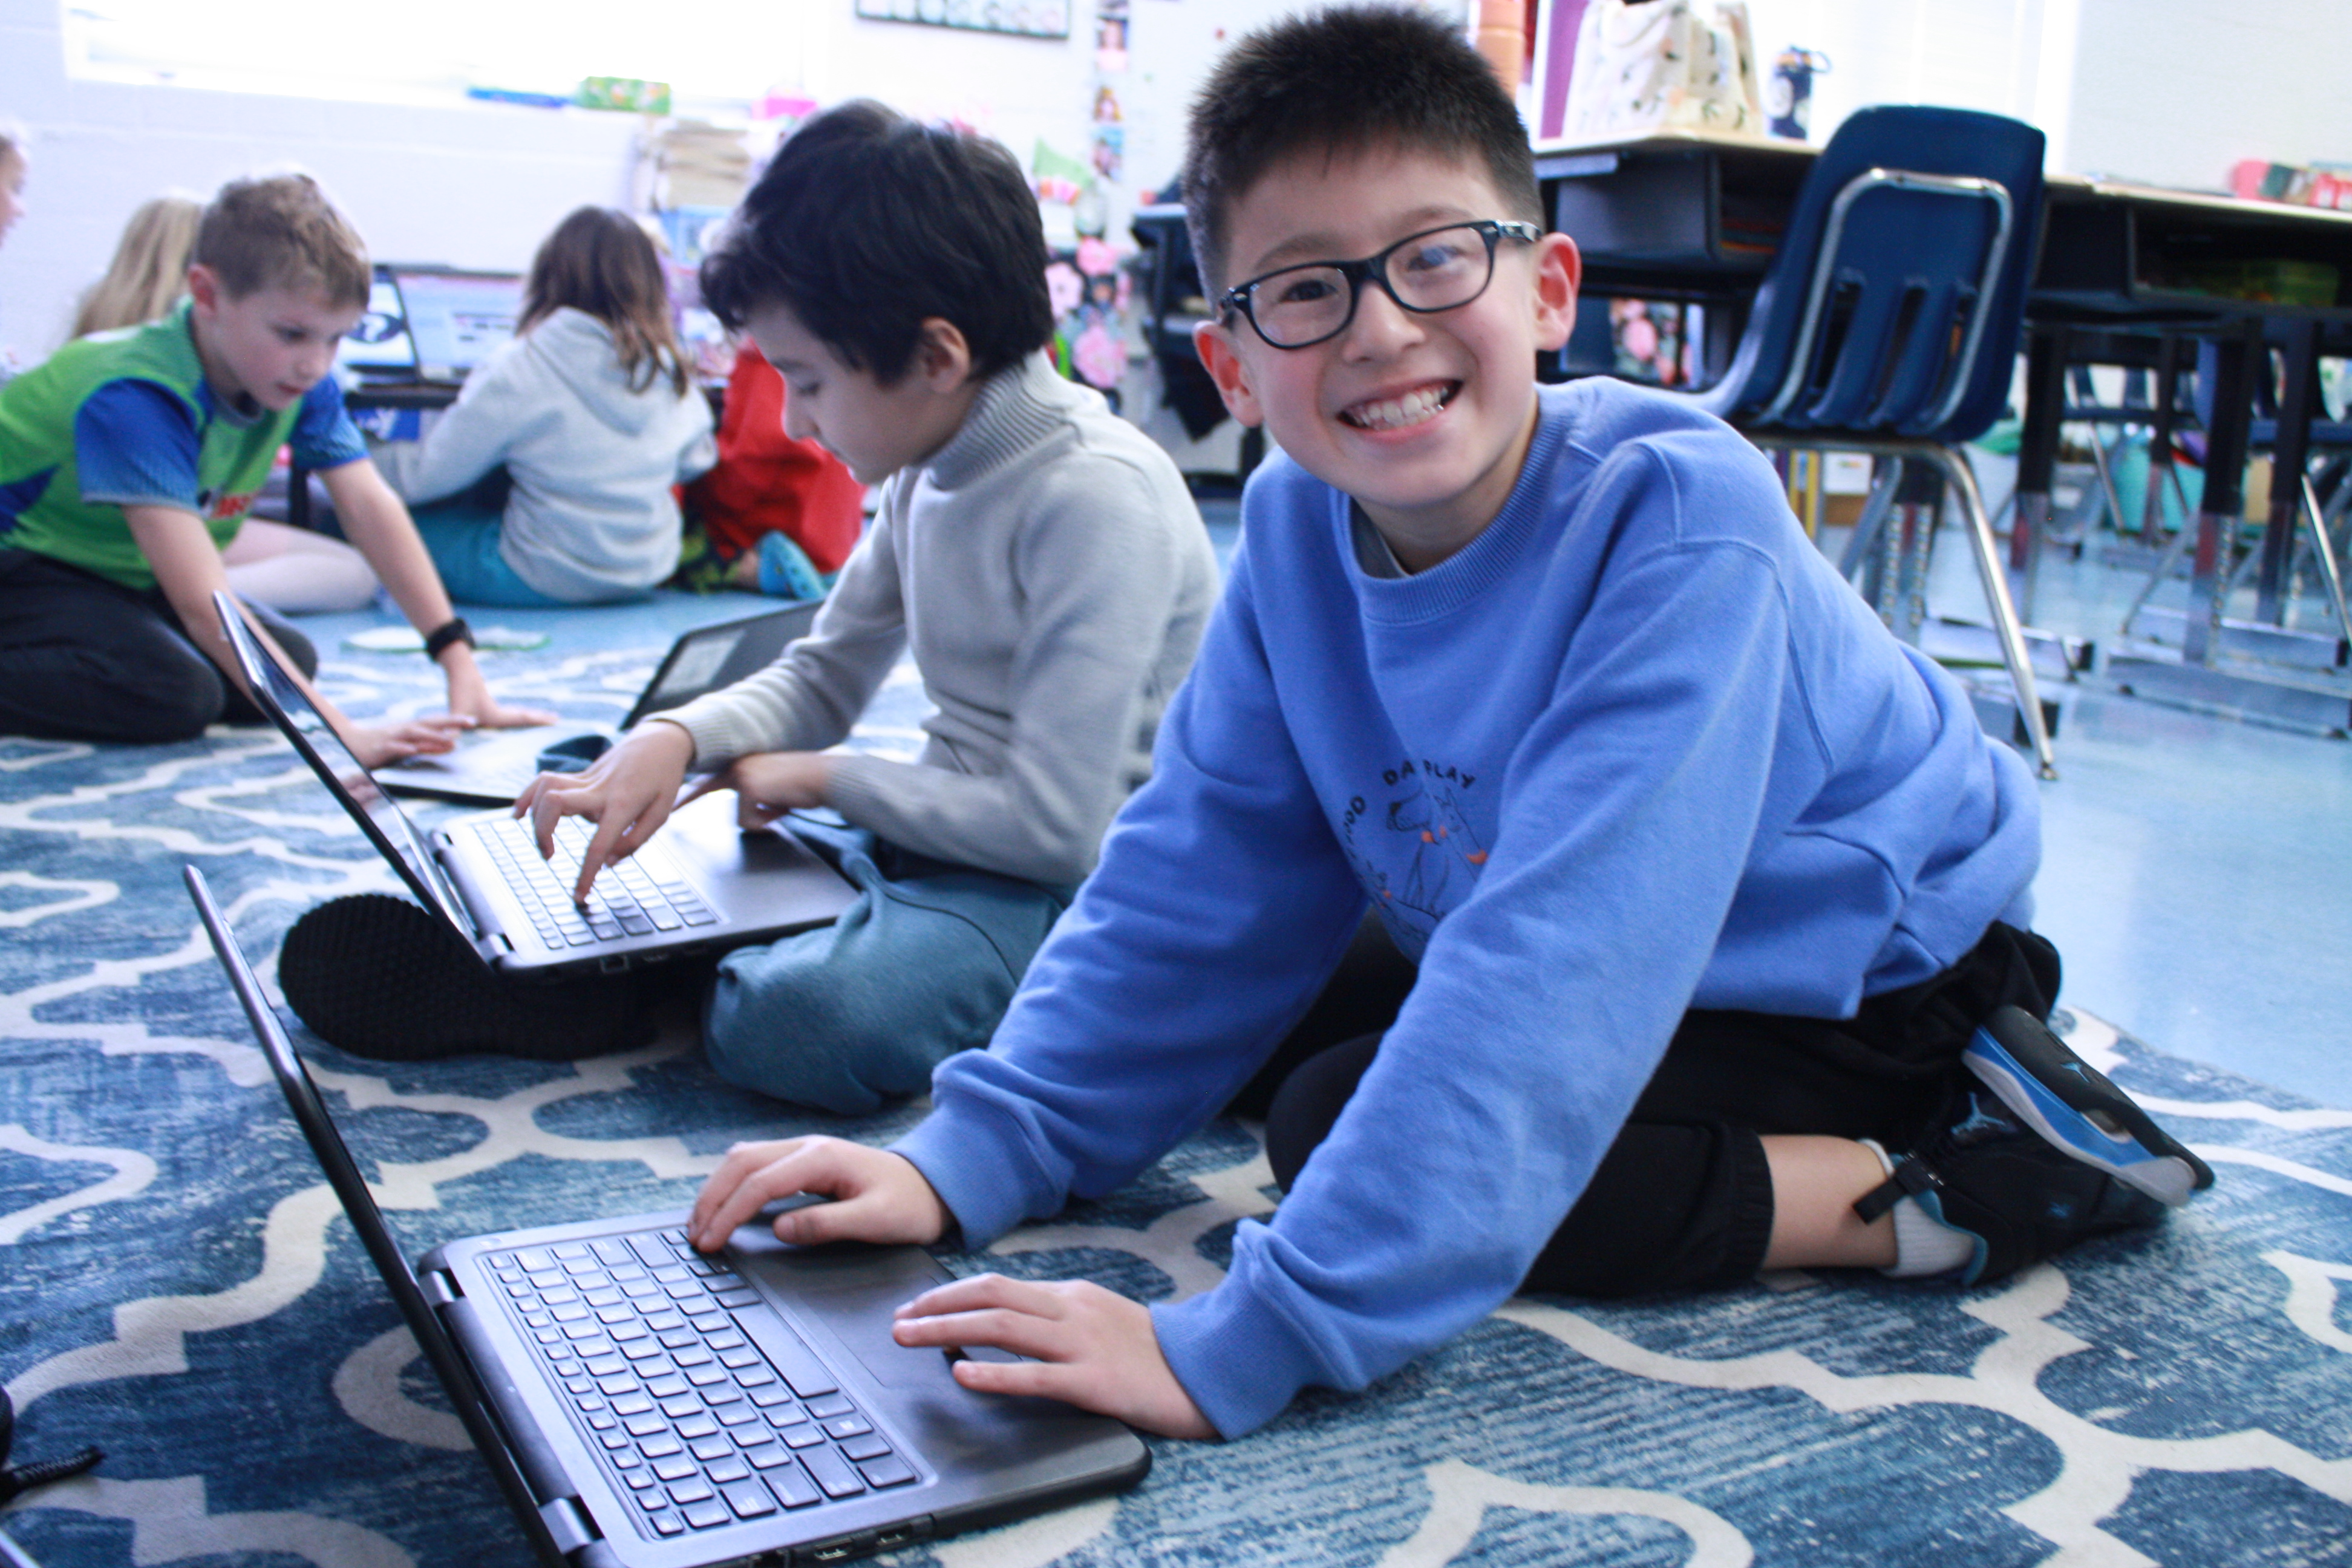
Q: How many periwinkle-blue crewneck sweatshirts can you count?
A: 1